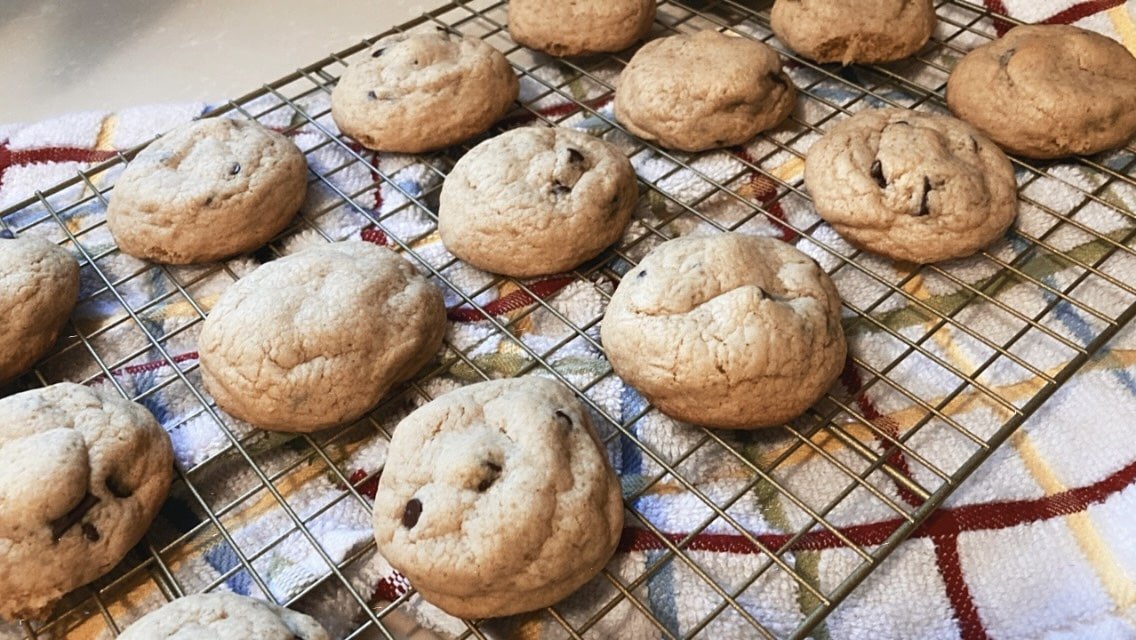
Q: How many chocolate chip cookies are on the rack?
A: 14